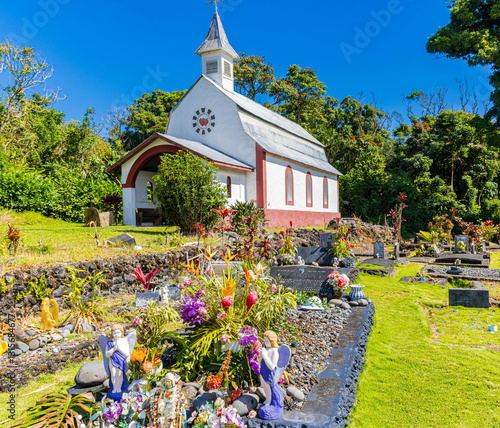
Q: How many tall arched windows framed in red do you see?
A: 3